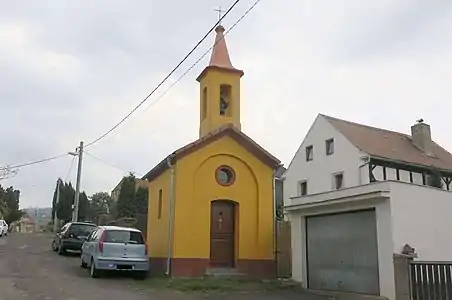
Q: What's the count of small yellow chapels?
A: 1